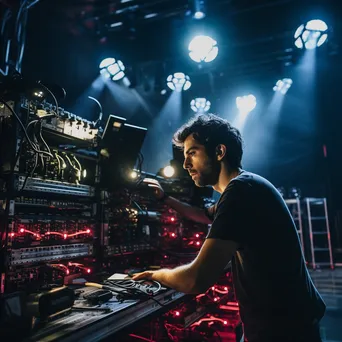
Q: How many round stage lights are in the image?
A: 7